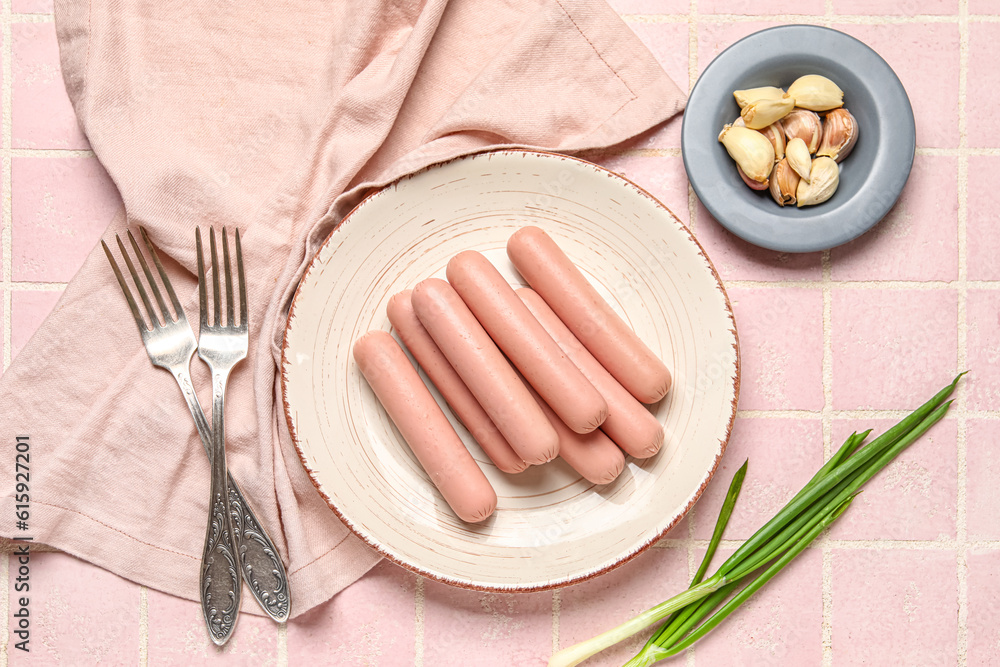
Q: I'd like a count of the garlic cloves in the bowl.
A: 11